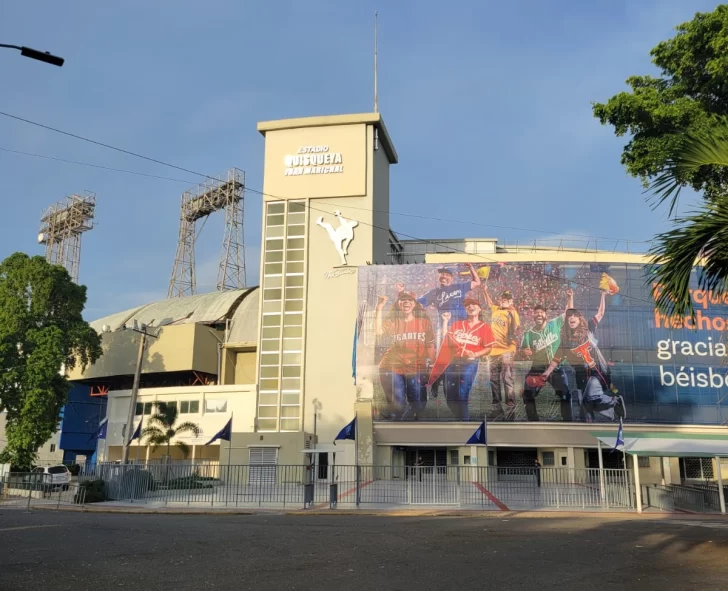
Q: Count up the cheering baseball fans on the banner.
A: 6